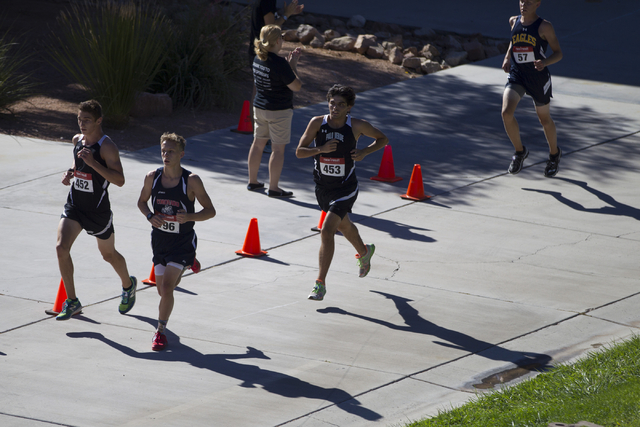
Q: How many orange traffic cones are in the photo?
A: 7